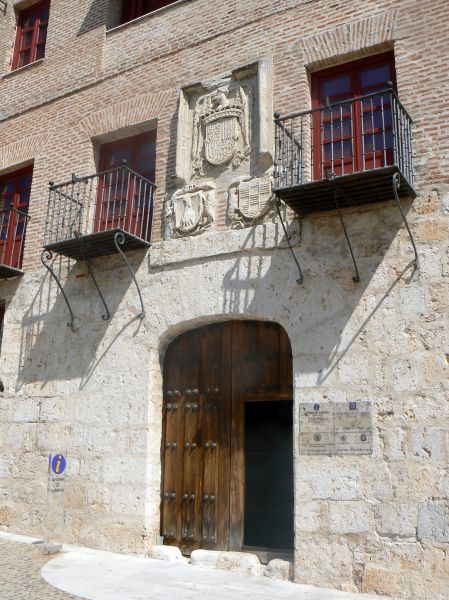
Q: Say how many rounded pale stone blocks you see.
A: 3